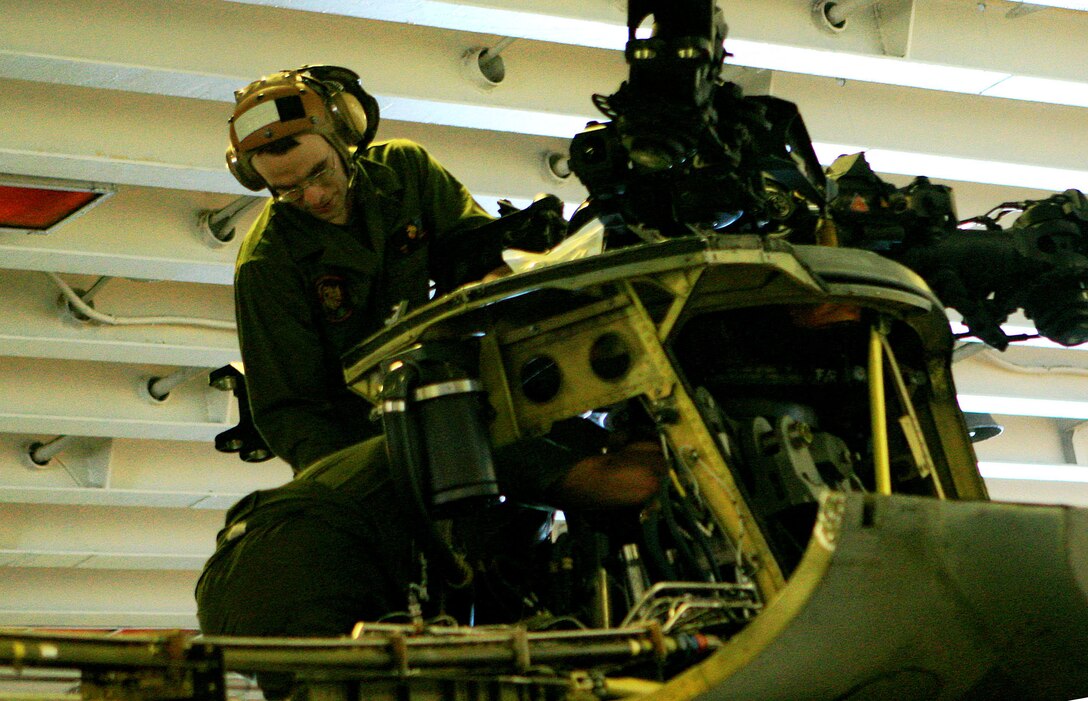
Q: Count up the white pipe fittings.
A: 7